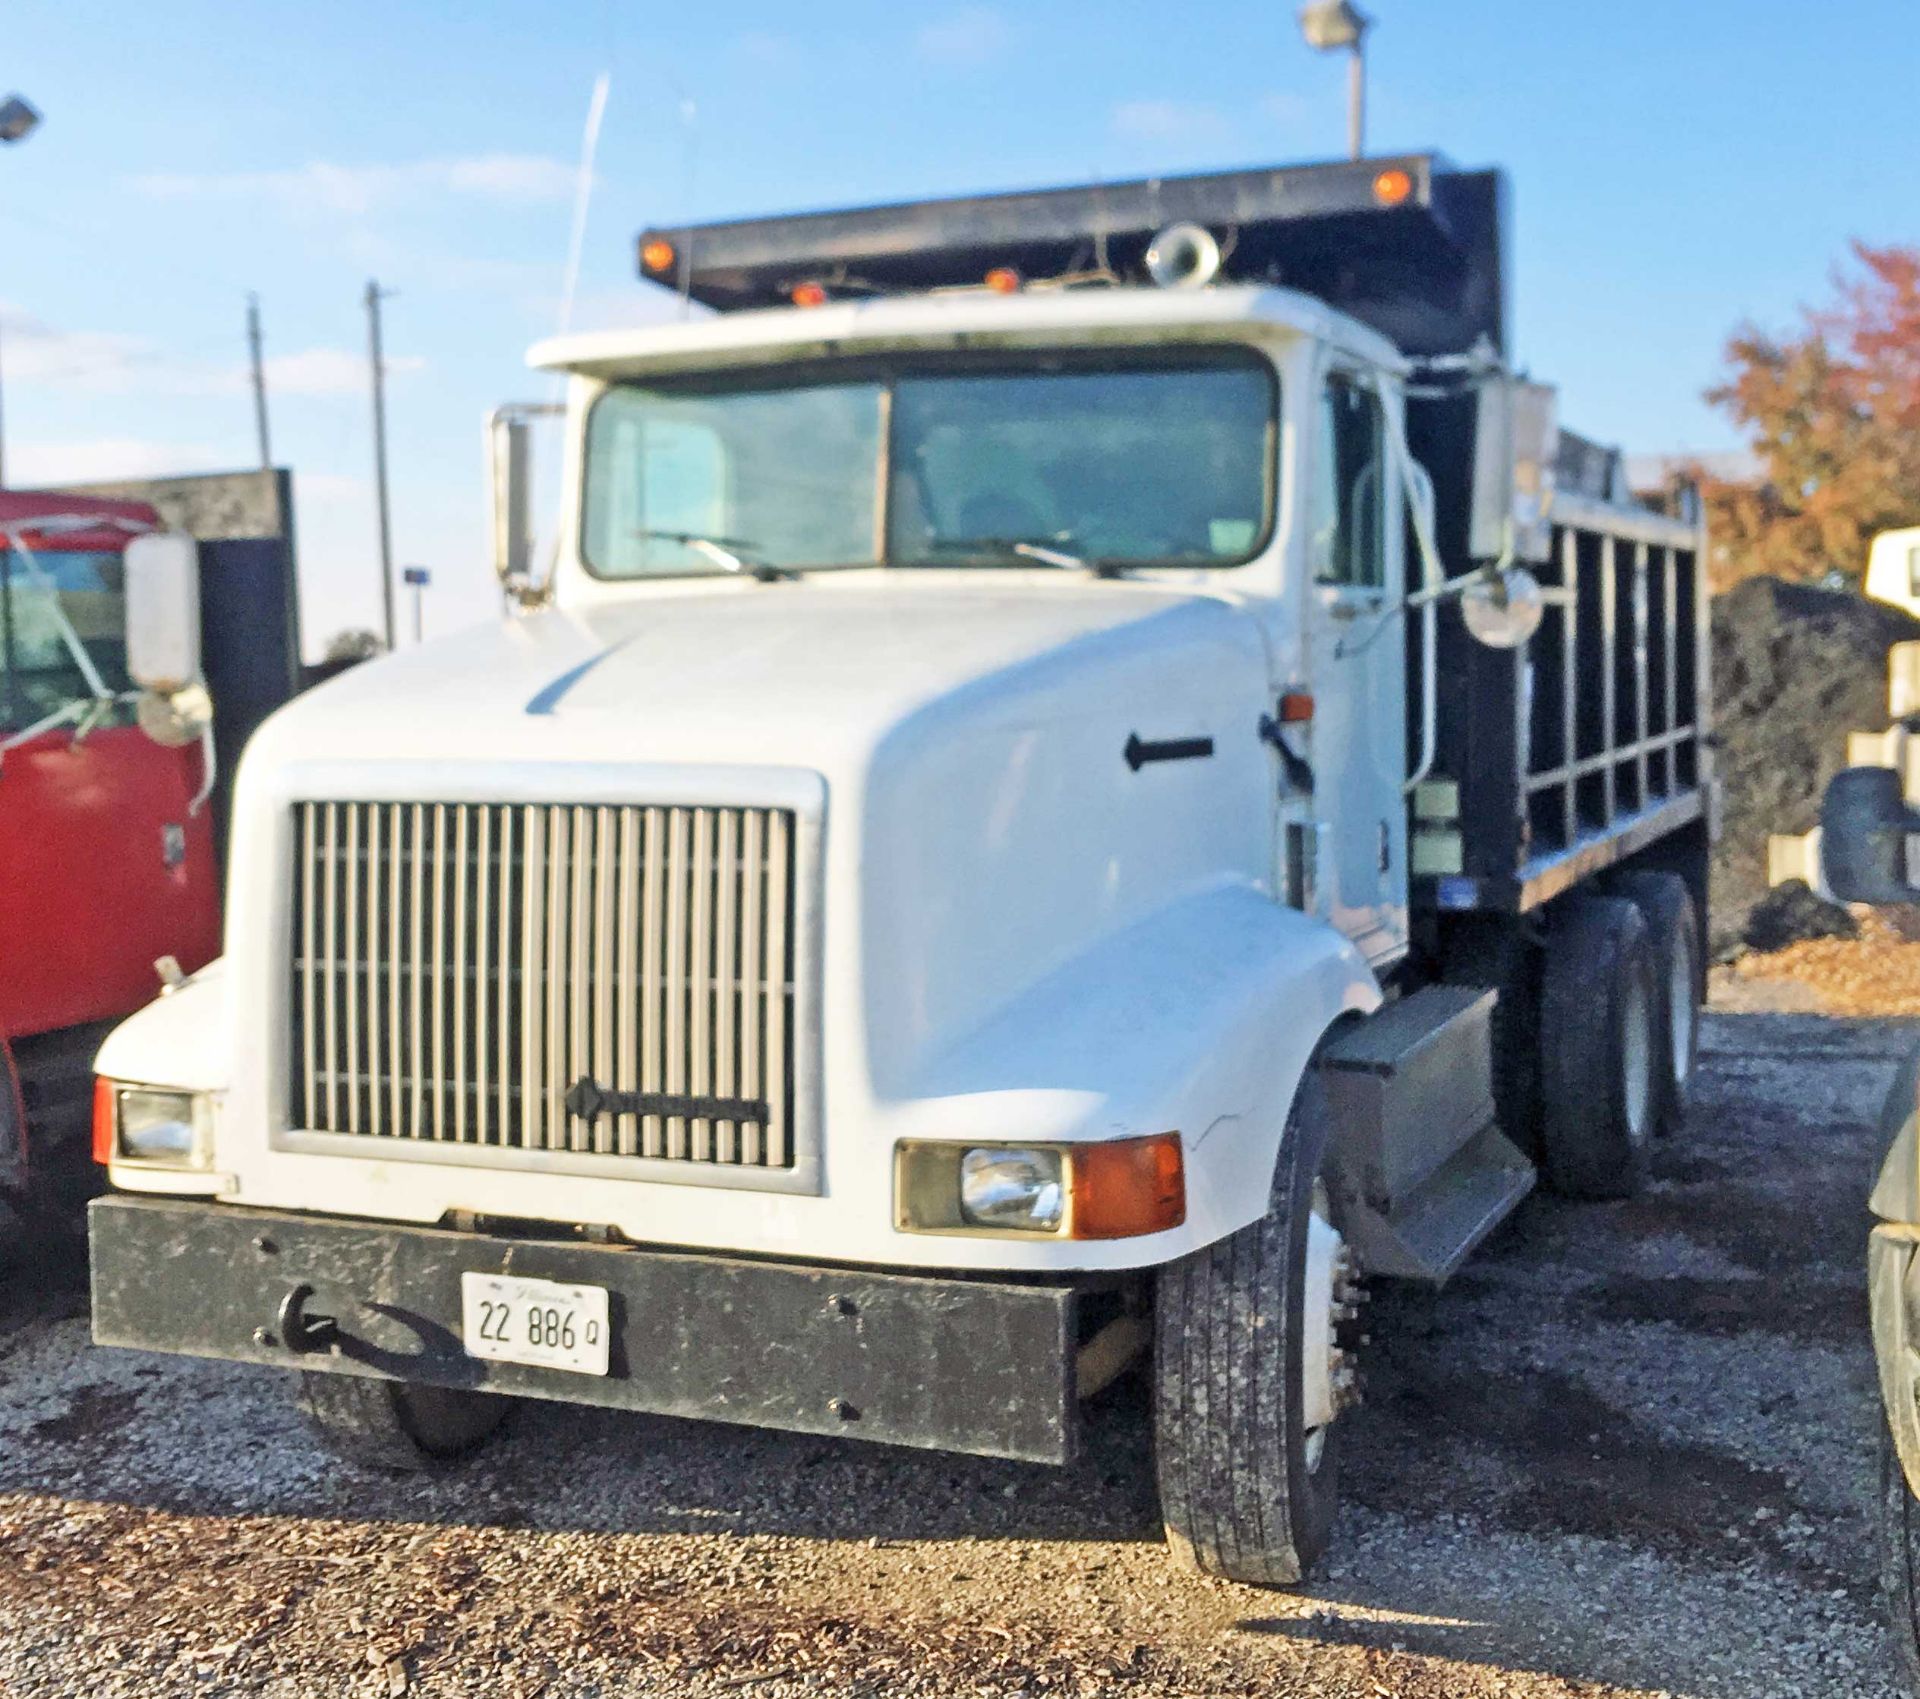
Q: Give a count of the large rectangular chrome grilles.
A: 1